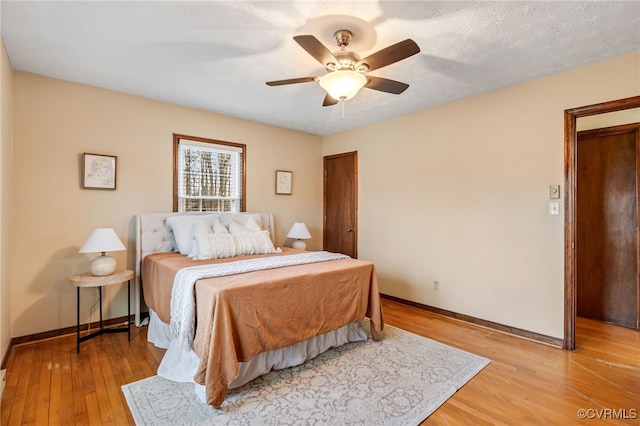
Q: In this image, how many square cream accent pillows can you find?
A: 2